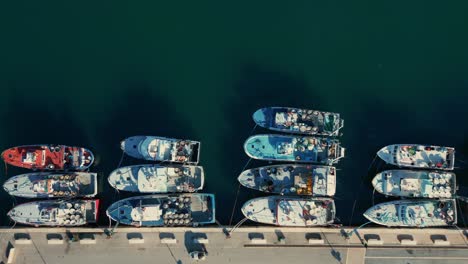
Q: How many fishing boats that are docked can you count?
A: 13